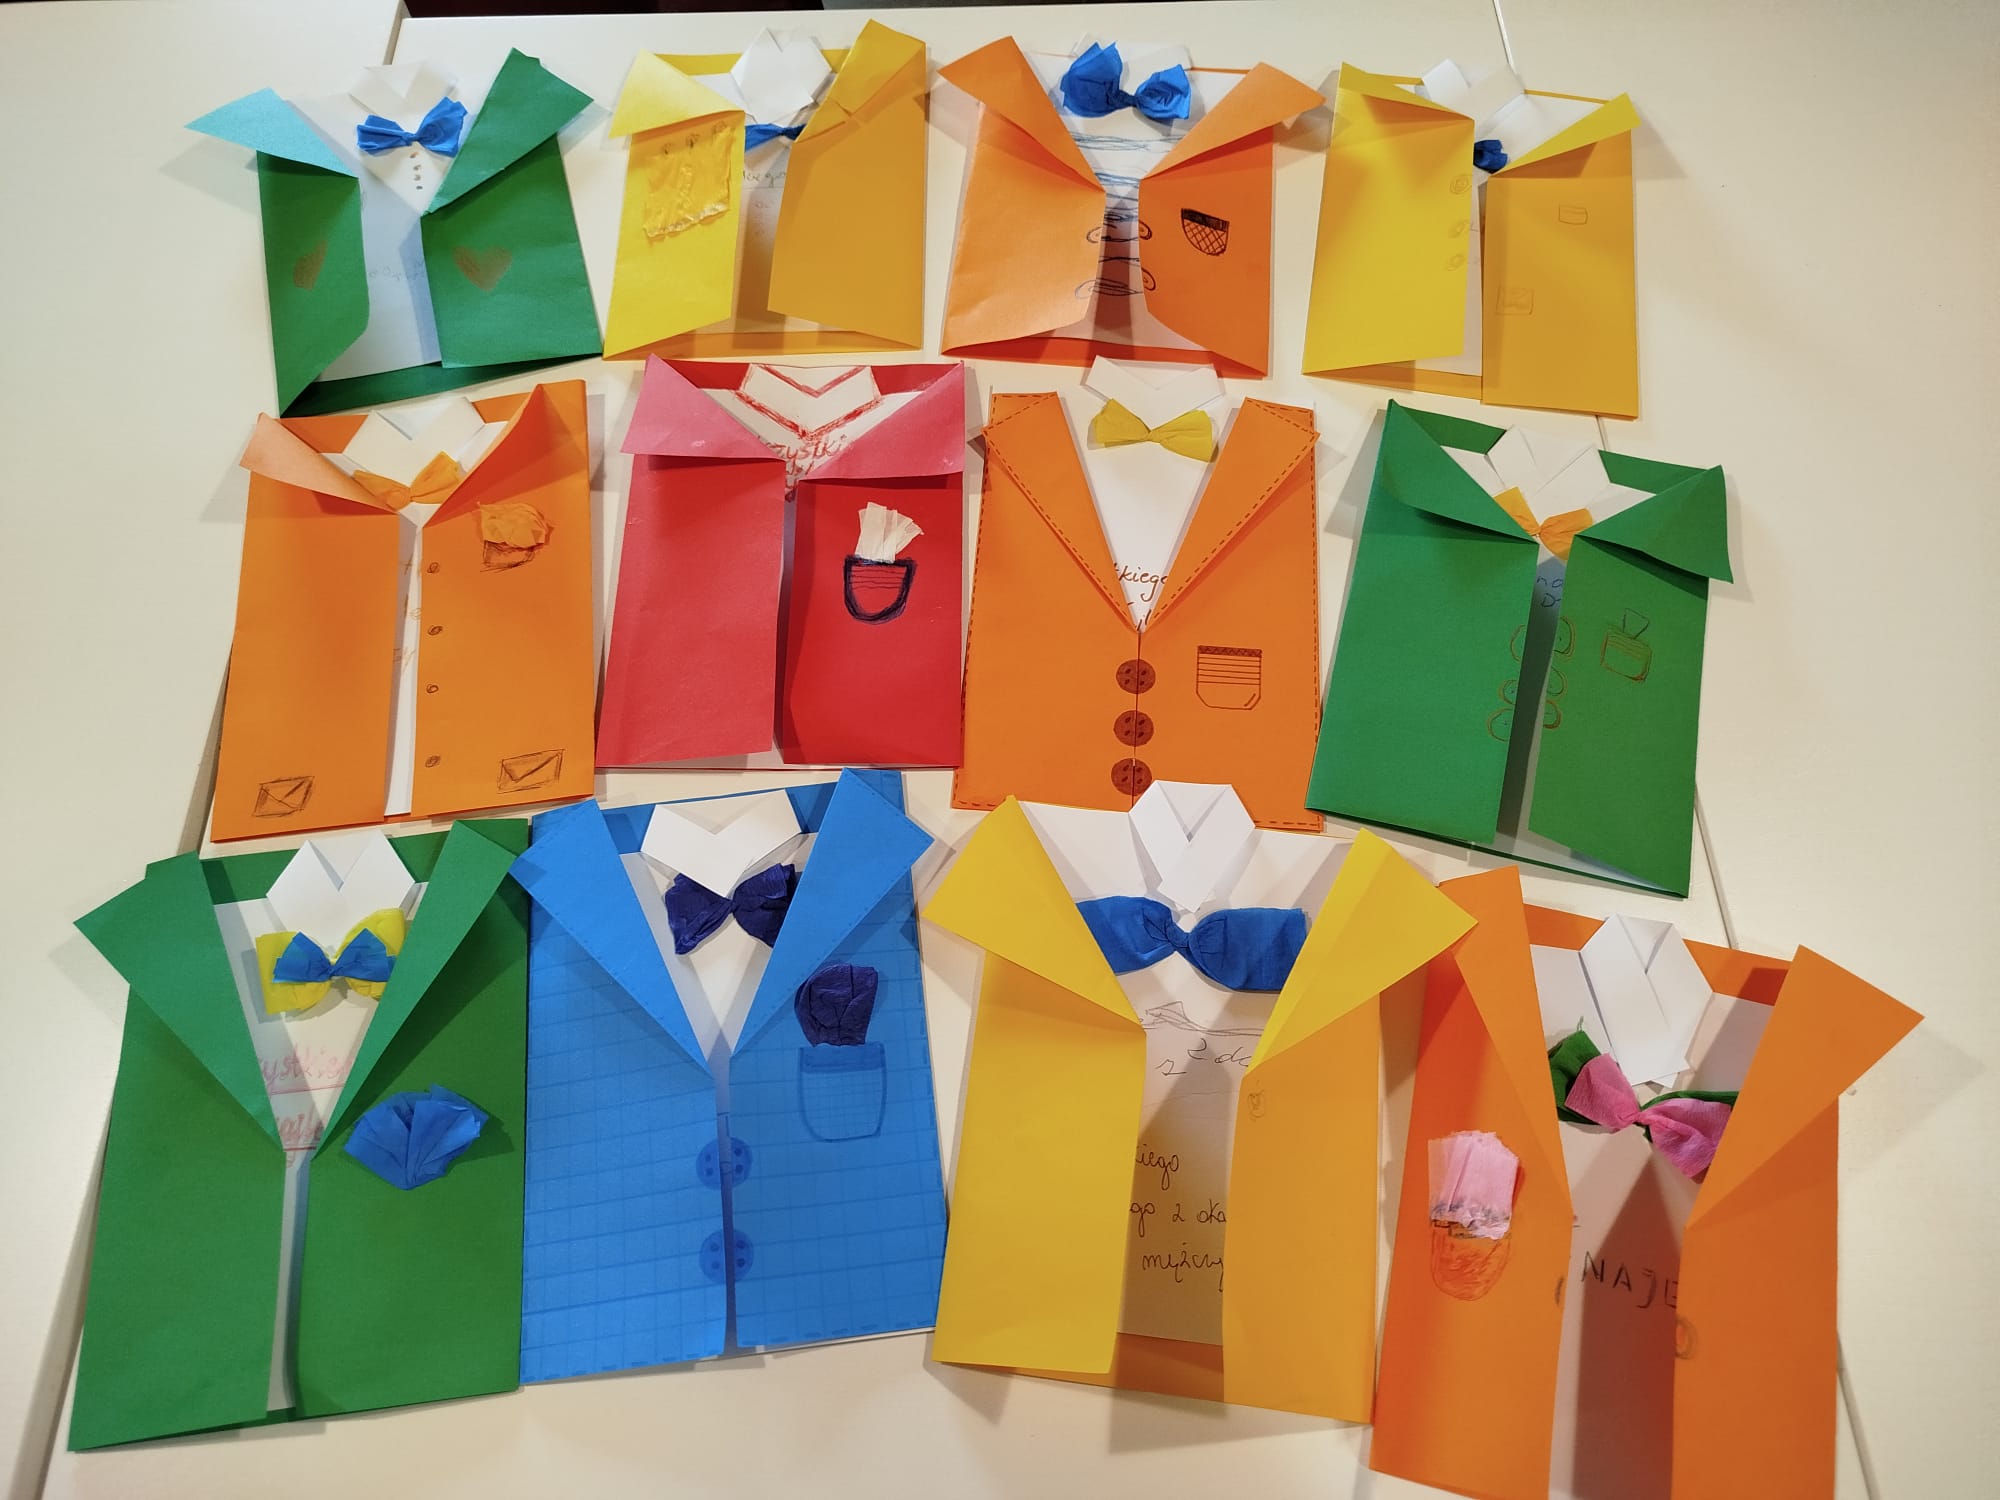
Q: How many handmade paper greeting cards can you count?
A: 12